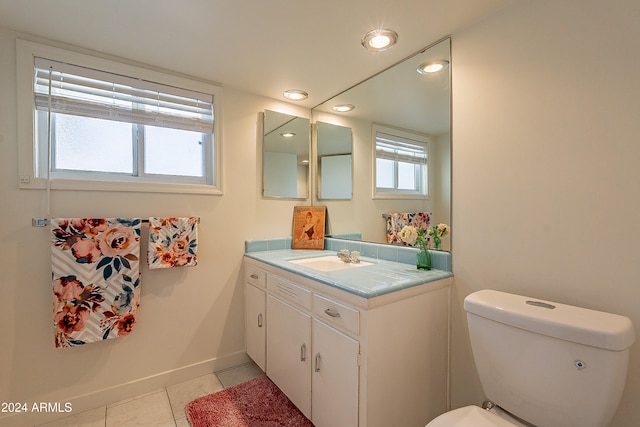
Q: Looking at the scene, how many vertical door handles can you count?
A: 3